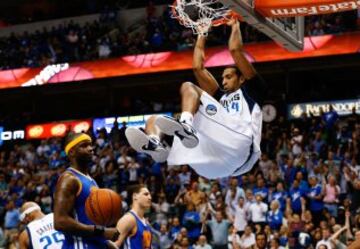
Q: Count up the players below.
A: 3